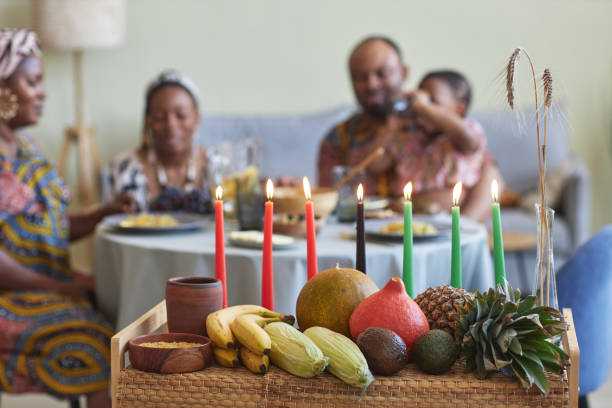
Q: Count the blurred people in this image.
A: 4